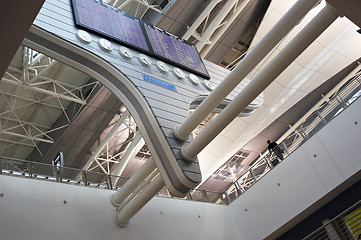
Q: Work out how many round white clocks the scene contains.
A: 8